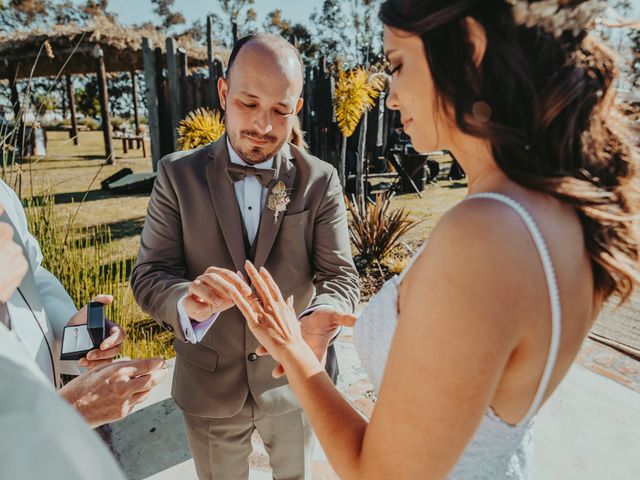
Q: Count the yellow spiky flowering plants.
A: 2